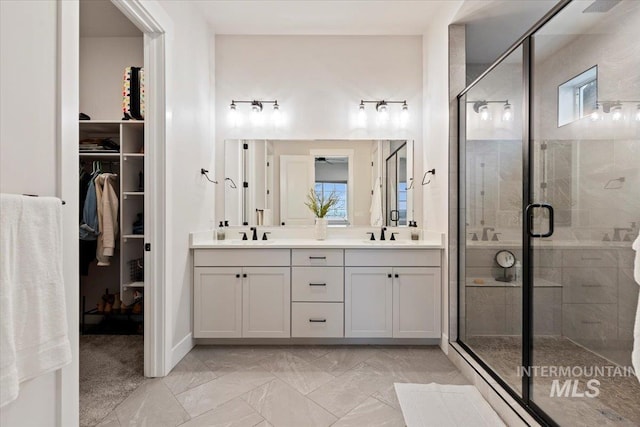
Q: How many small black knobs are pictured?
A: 4